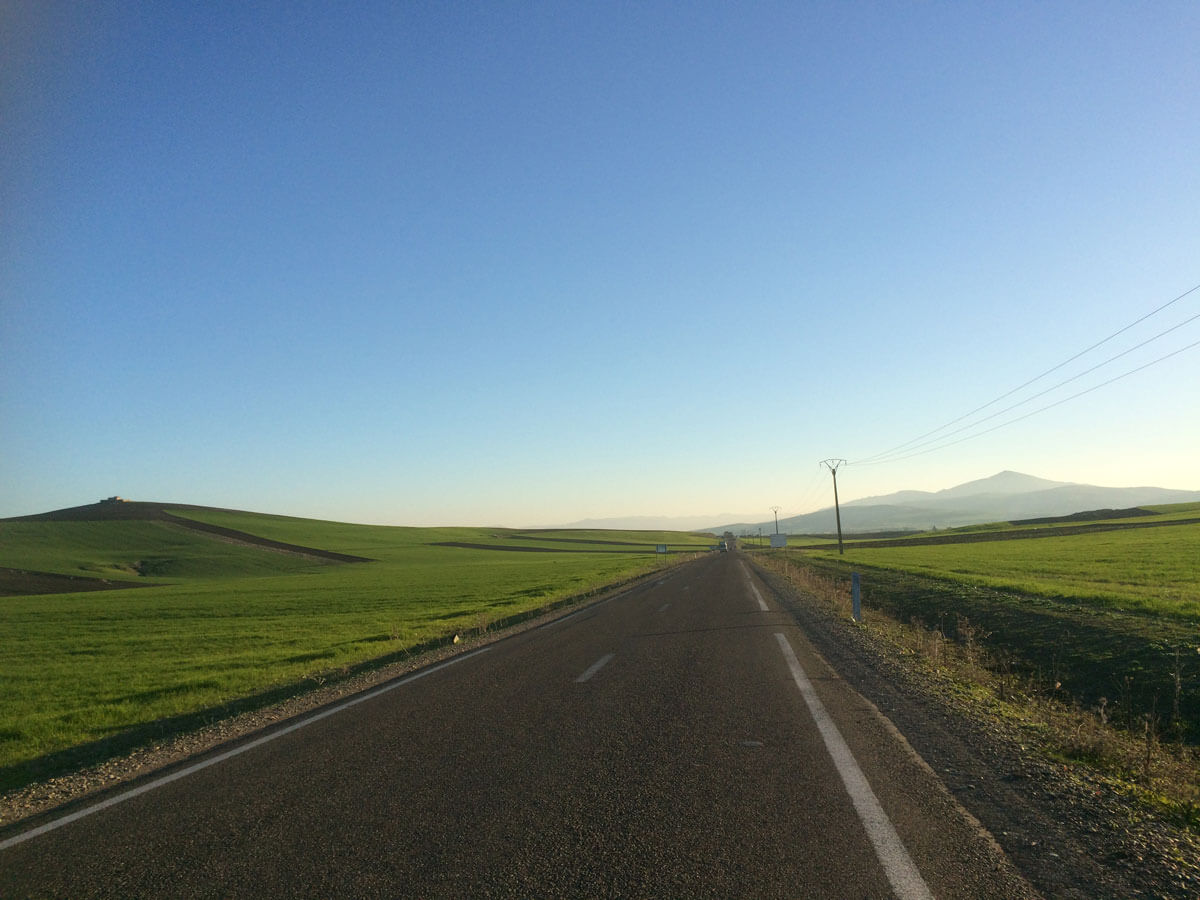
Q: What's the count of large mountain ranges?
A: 1